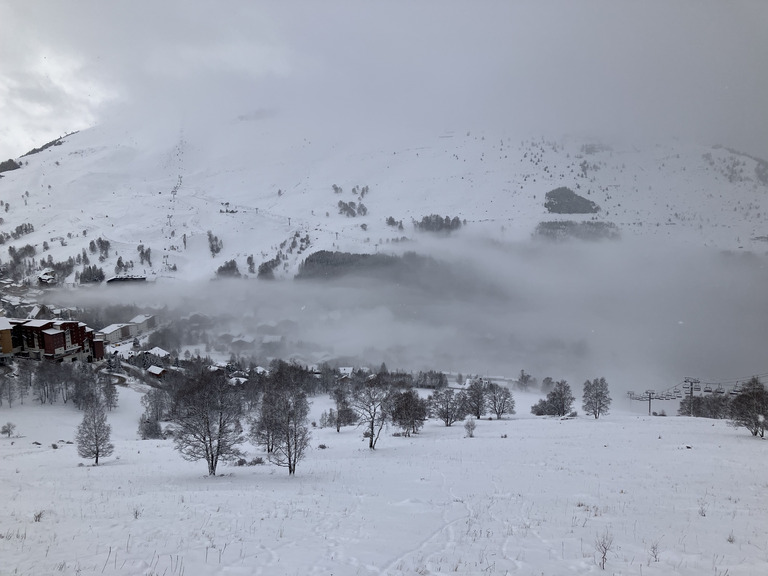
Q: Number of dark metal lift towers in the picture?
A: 3